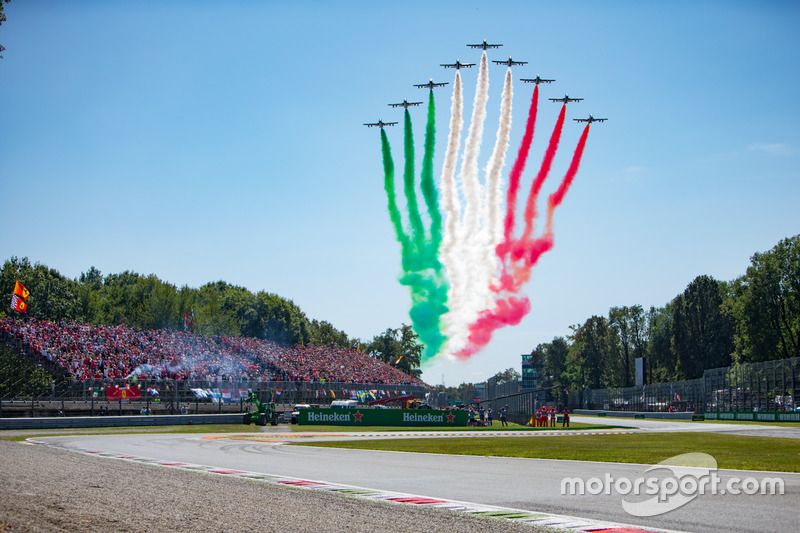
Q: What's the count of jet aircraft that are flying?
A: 9